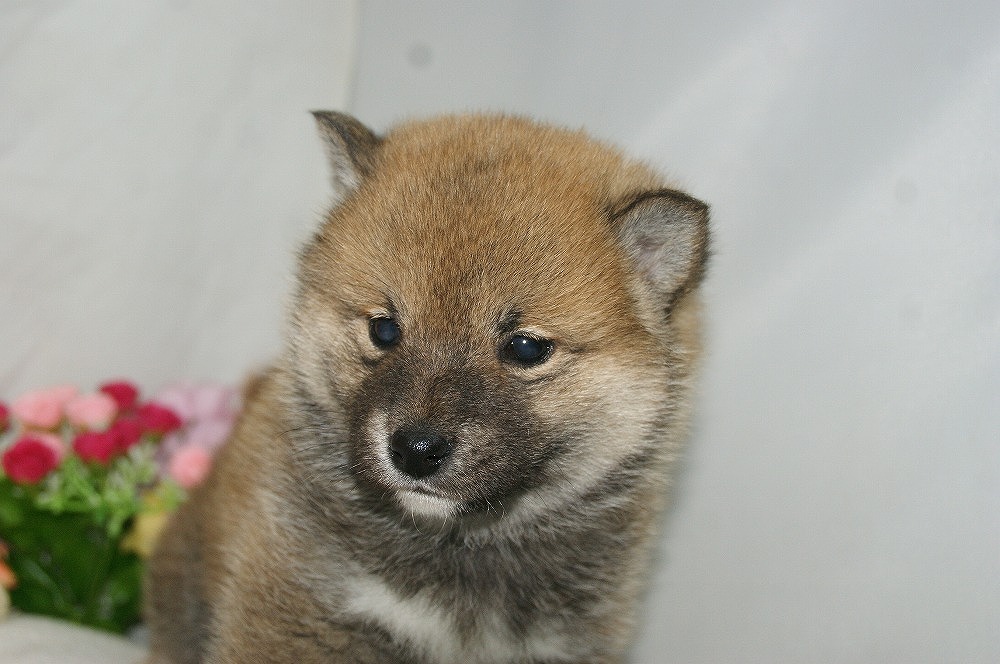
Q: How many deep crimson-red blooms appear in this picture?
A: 6